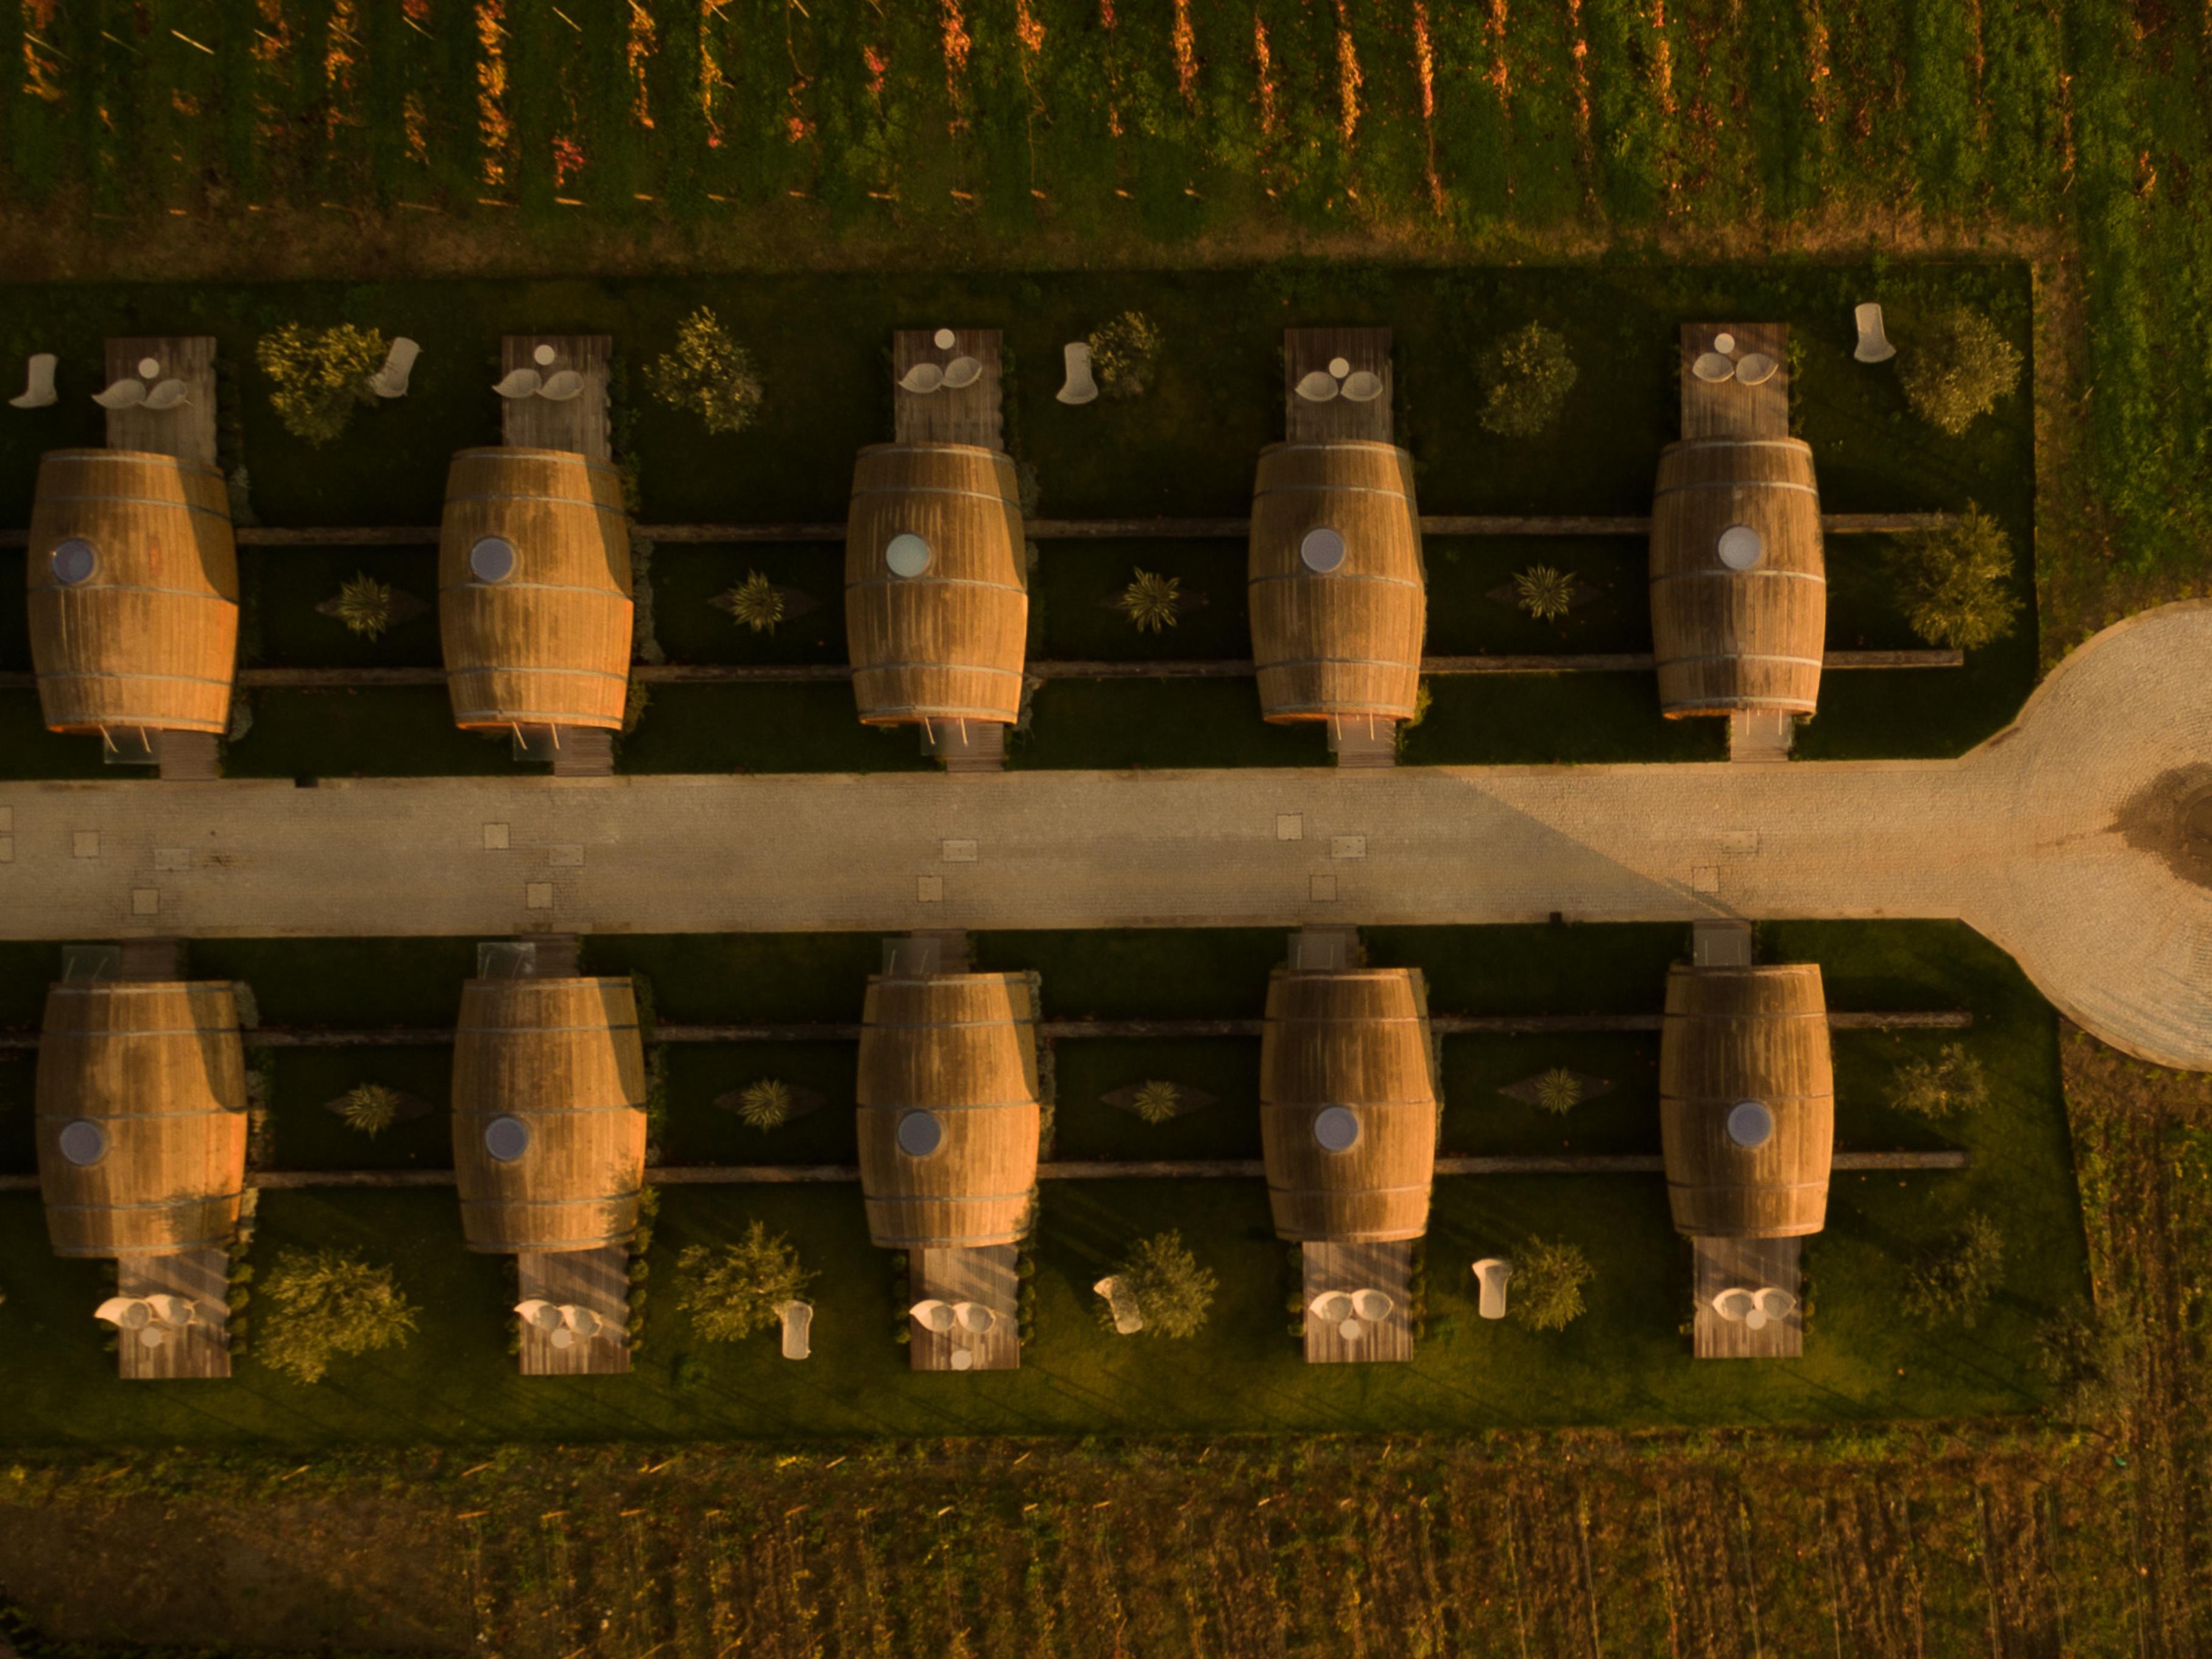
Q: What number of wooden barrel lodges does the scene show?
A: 10